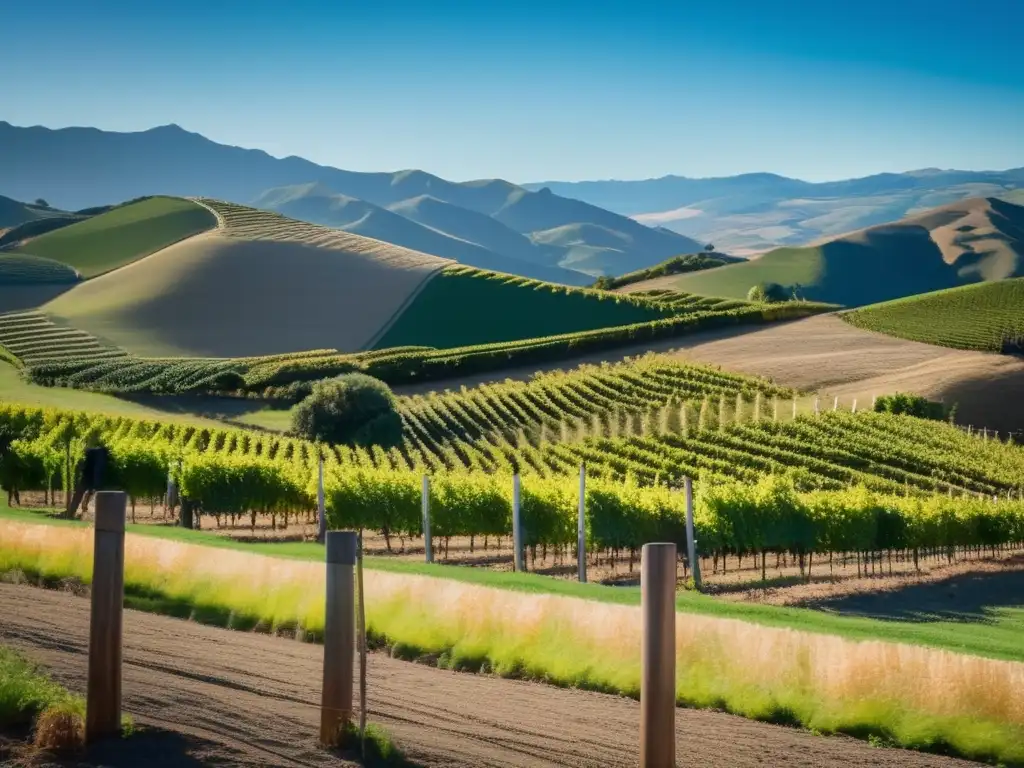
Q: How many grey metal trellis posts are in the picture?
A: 5